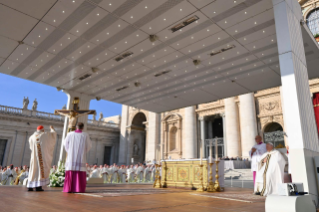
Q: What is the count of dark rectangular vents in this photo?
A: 6